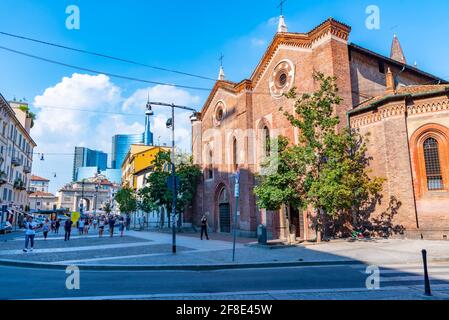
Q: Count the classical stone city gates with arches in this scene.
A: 1